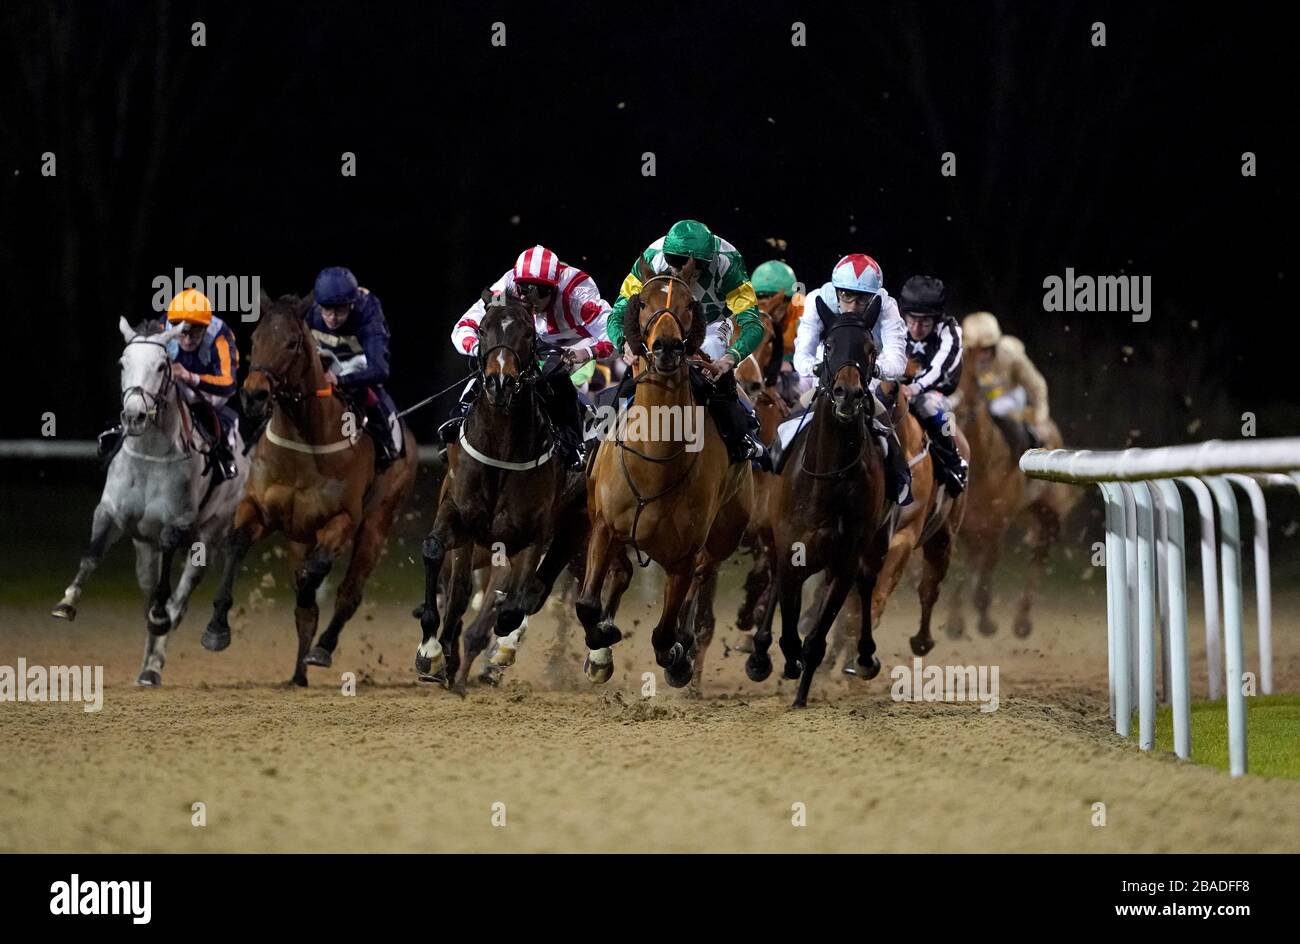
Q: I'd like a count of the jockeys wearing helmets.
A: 8